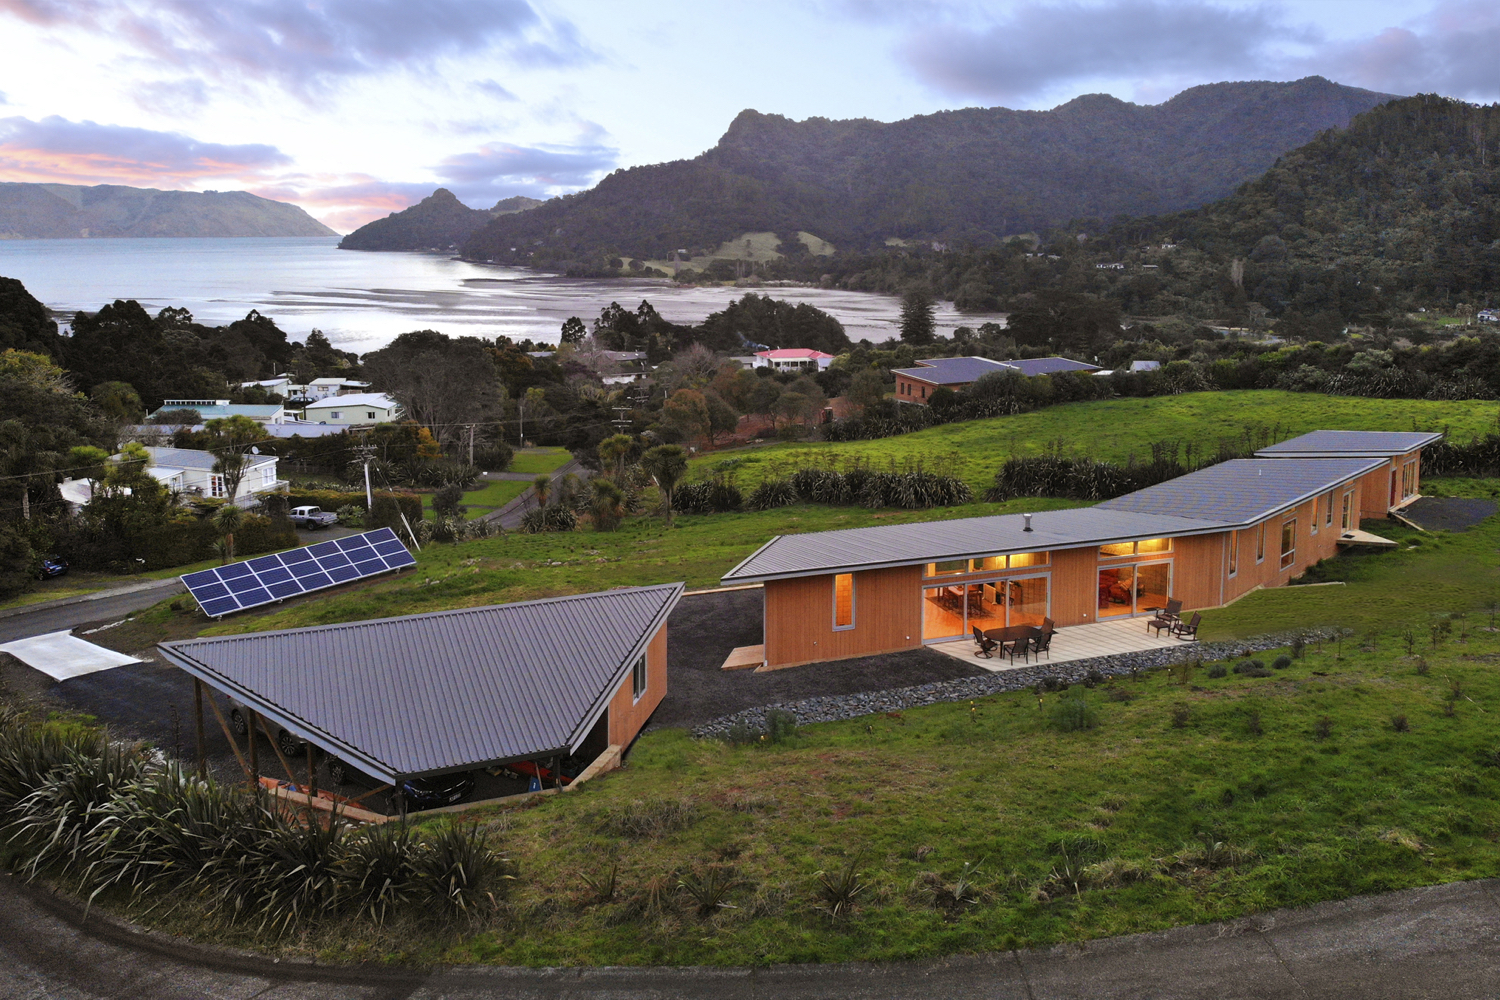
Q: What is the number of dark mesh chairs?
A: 6